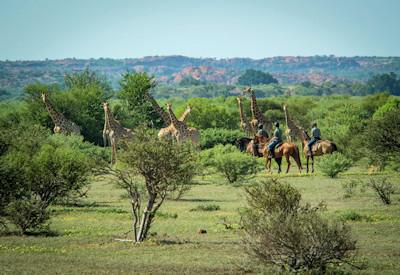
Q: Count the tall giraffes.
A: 8